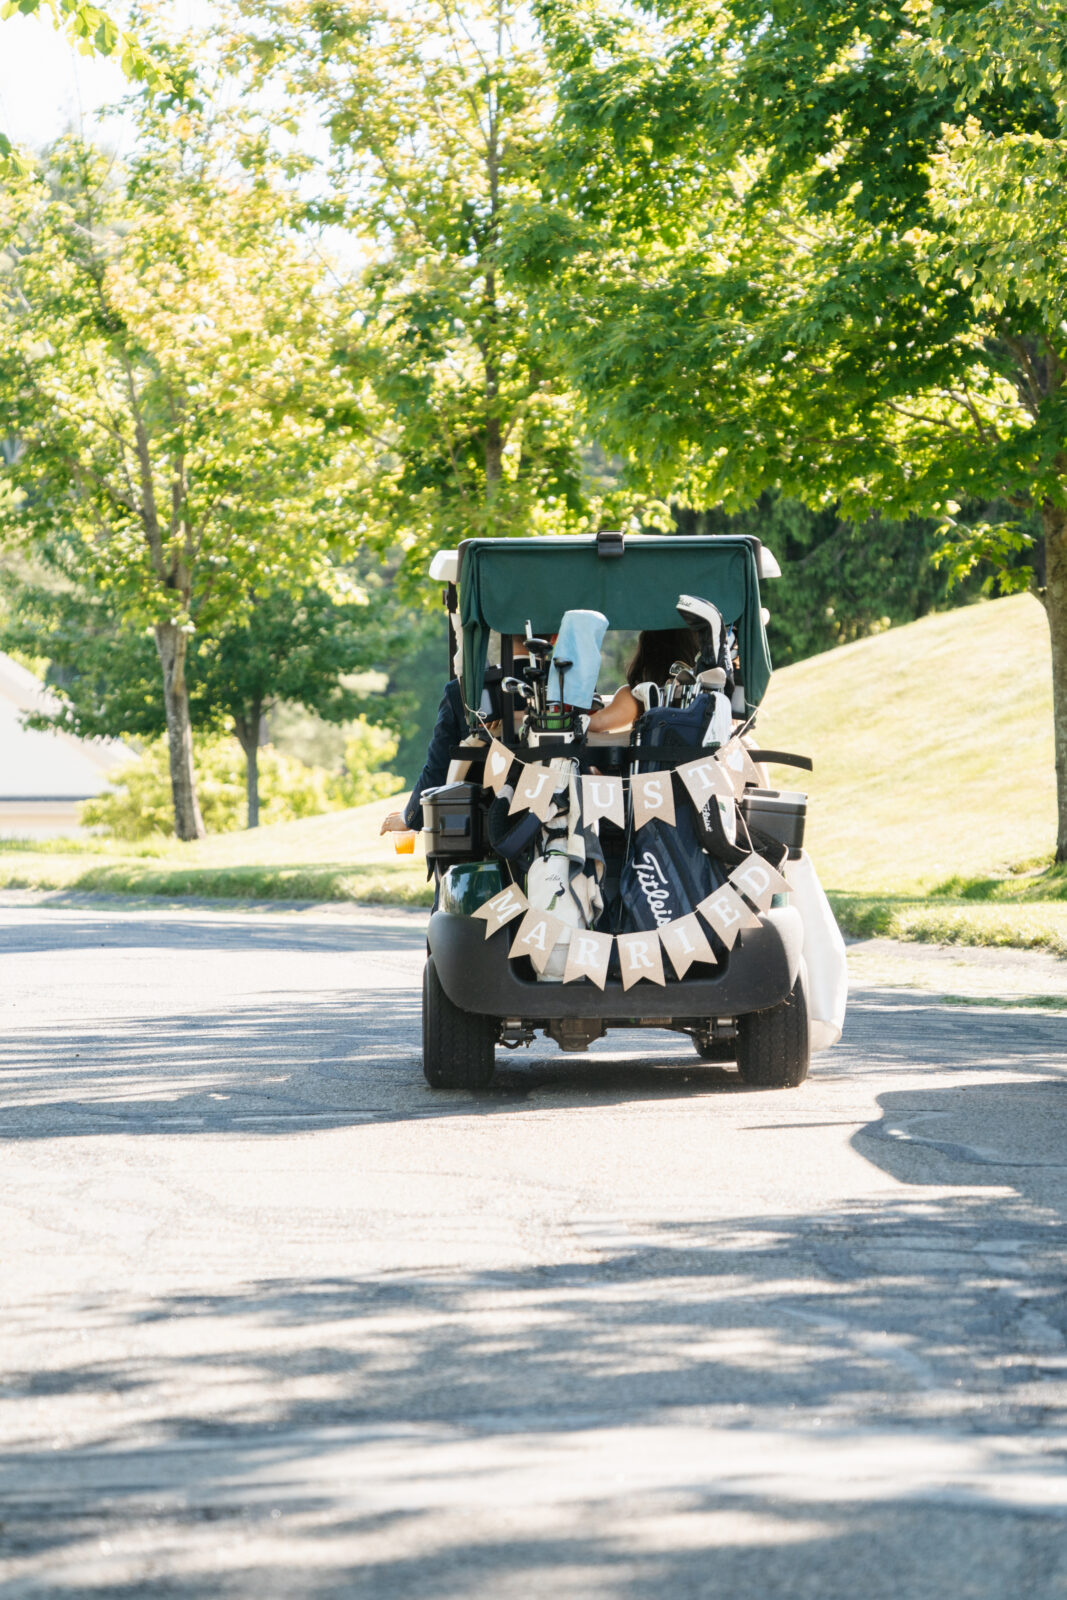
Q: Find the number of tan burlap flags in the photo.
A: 13